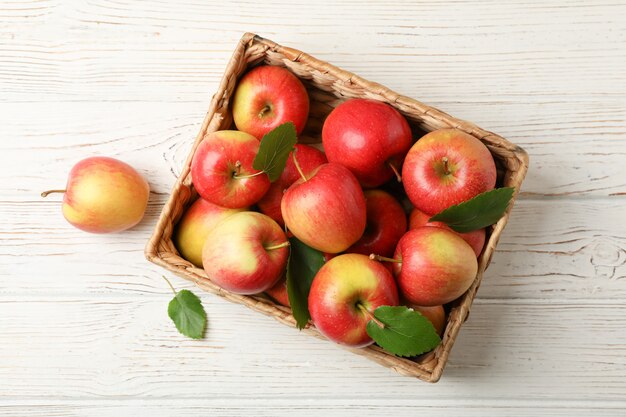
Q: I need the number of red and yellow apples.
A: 15